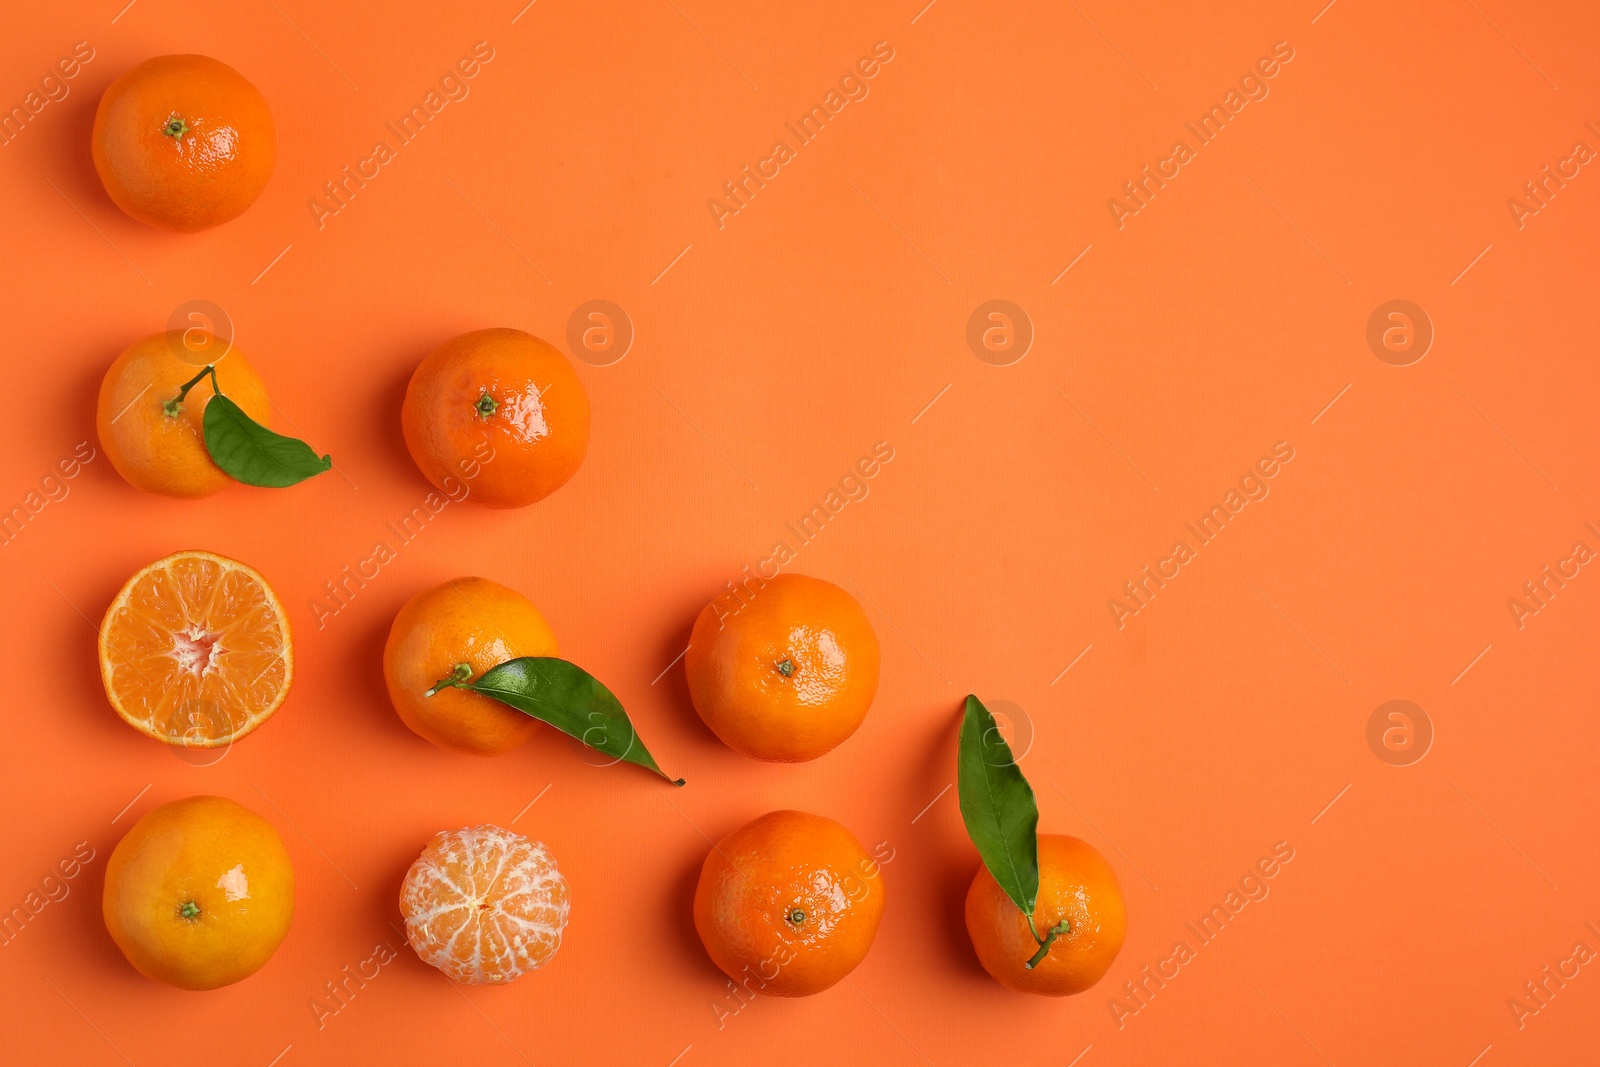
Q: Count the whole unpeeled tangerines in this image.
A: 8